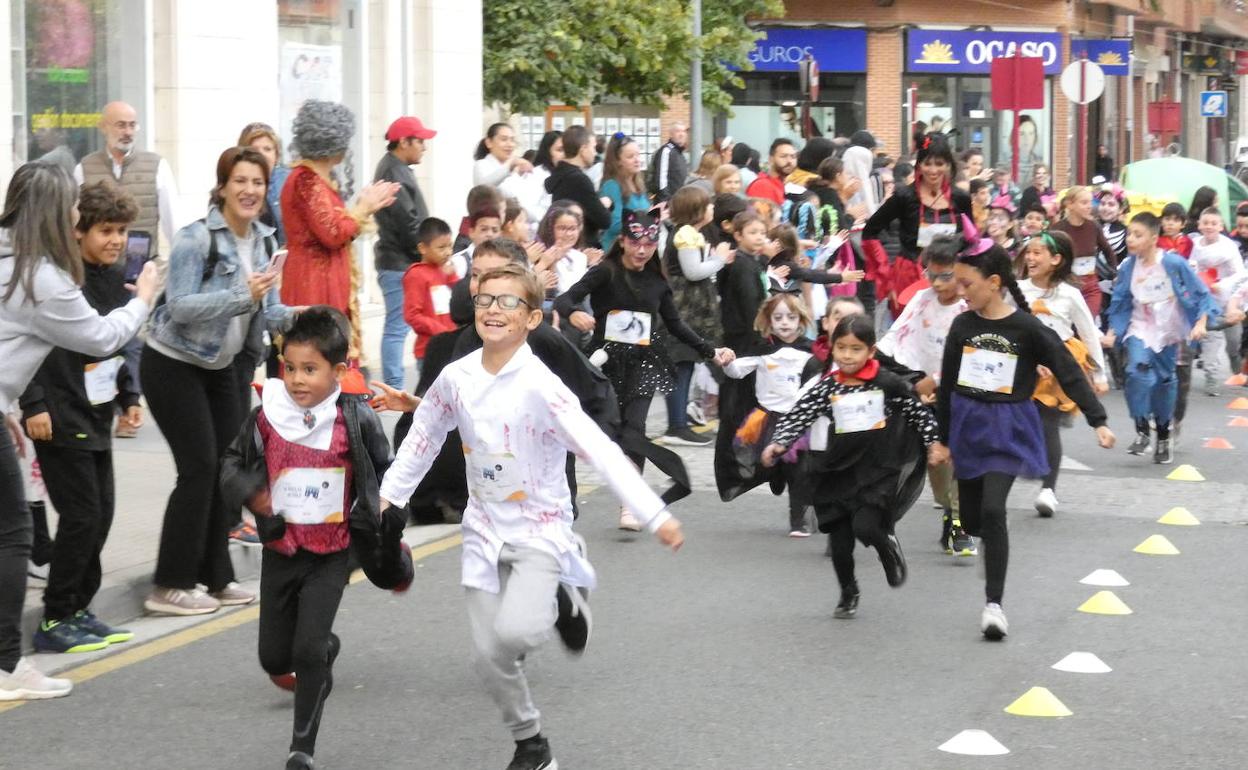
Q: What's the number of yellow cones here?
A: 5